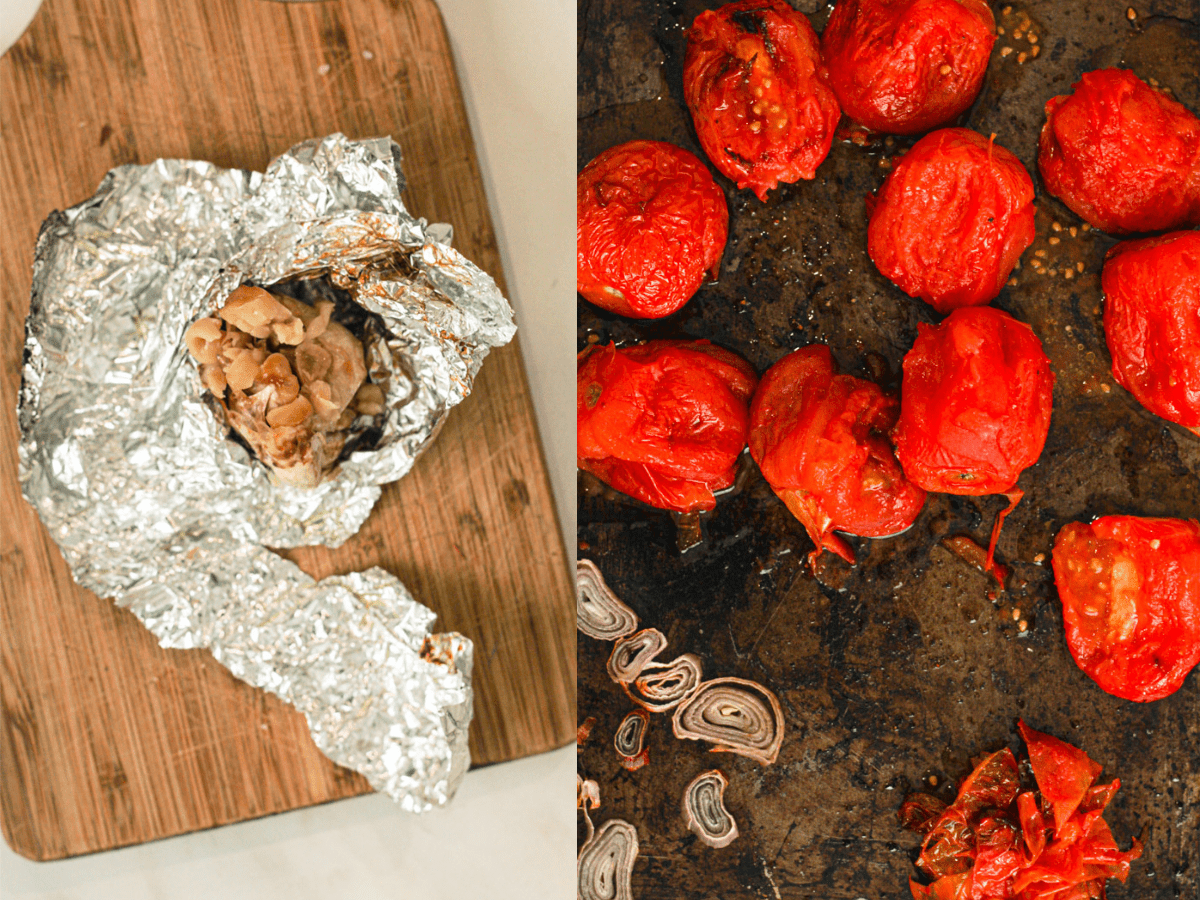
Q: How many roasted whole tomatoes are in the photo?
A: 10